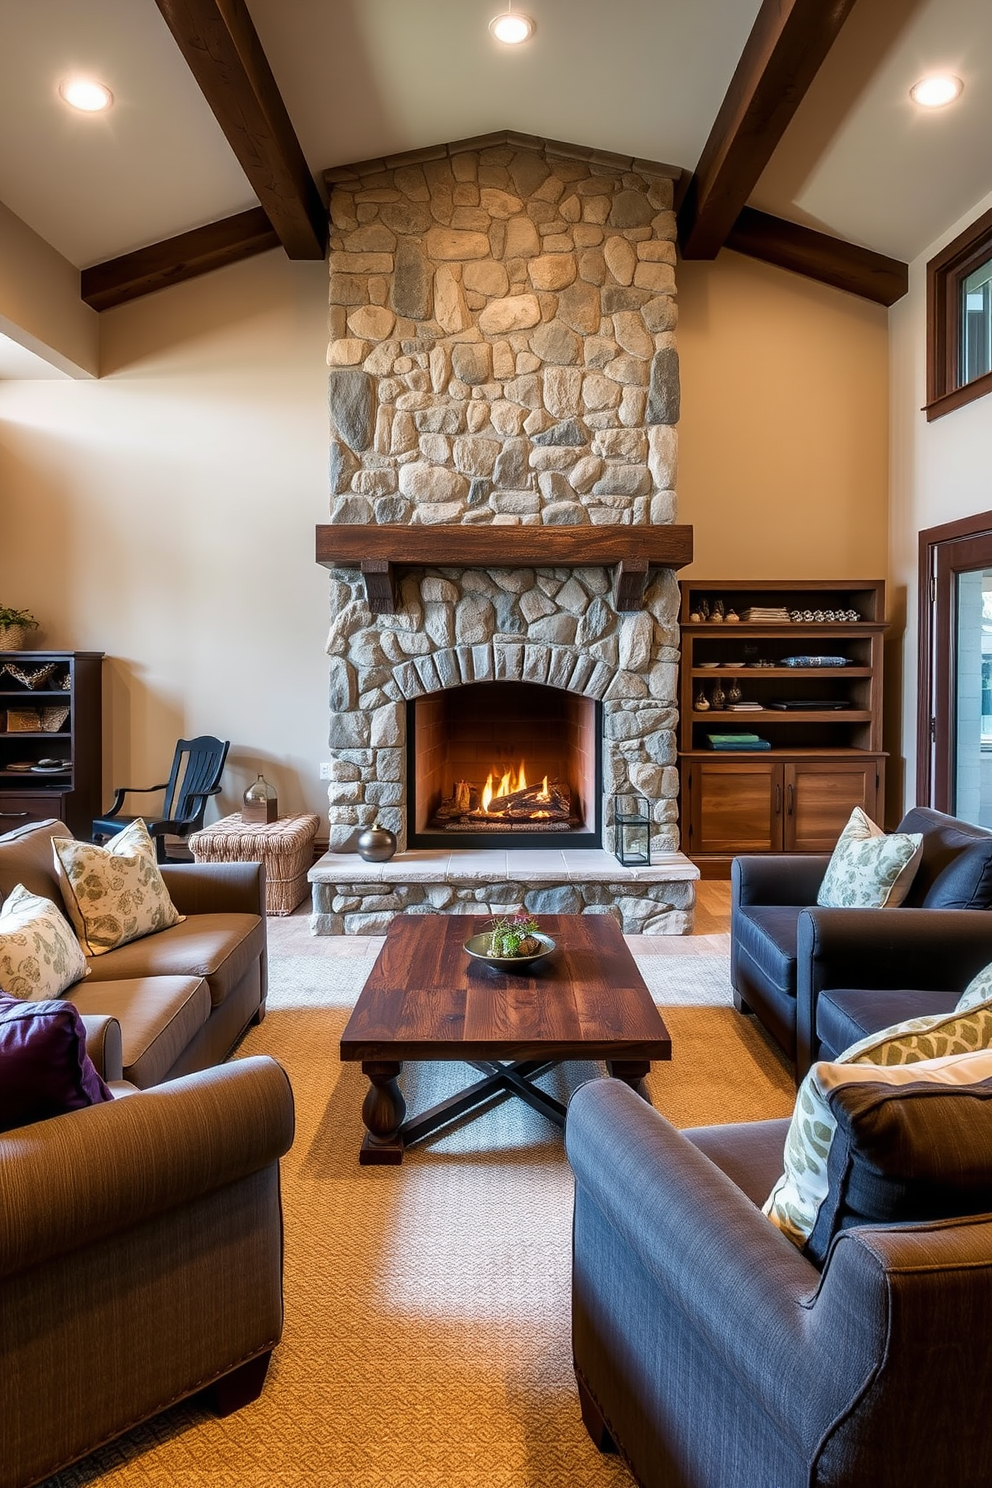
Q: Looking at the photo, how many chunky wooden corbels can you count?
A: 2